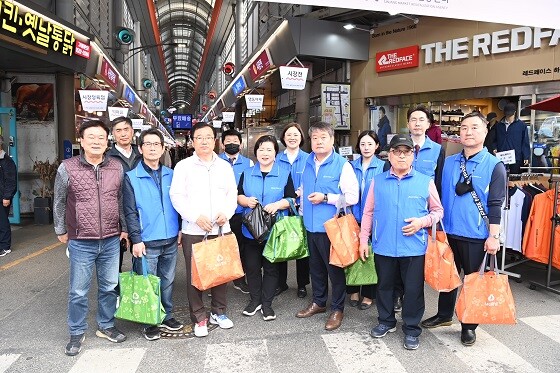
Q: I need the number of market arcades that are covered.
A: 1